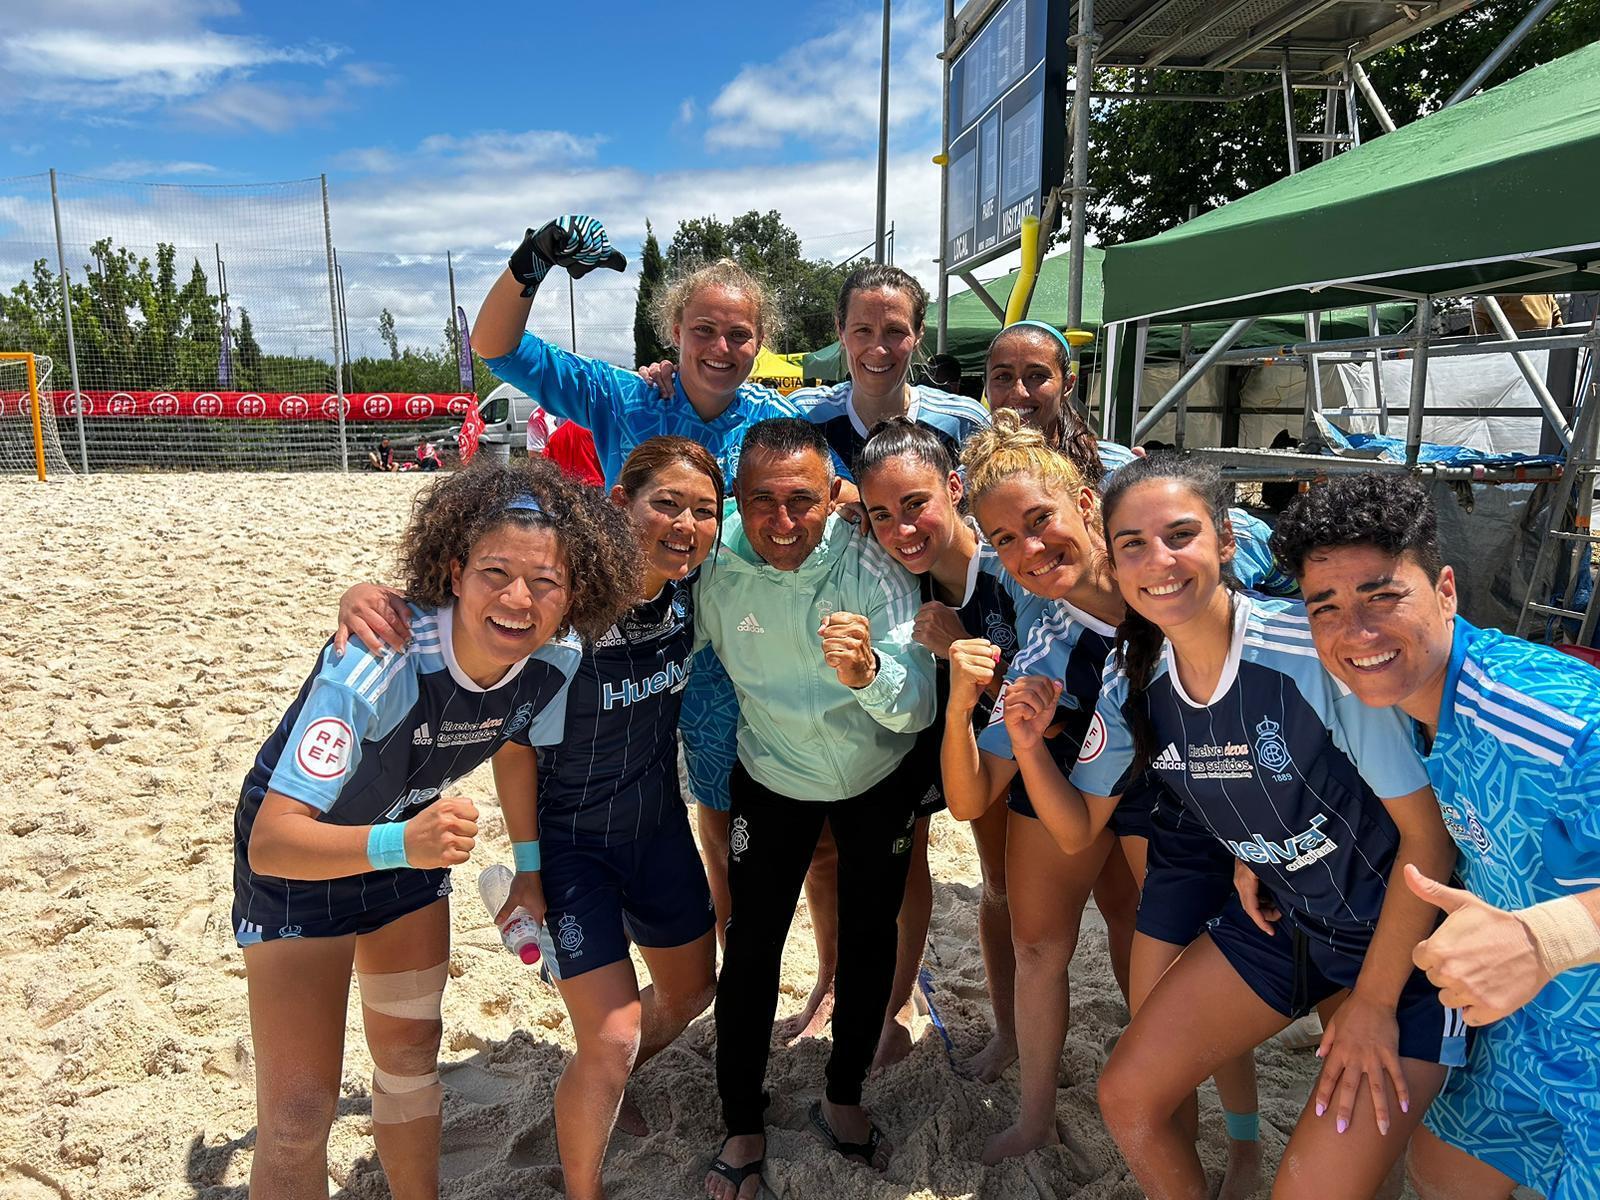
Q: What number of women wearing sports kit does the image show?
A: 9